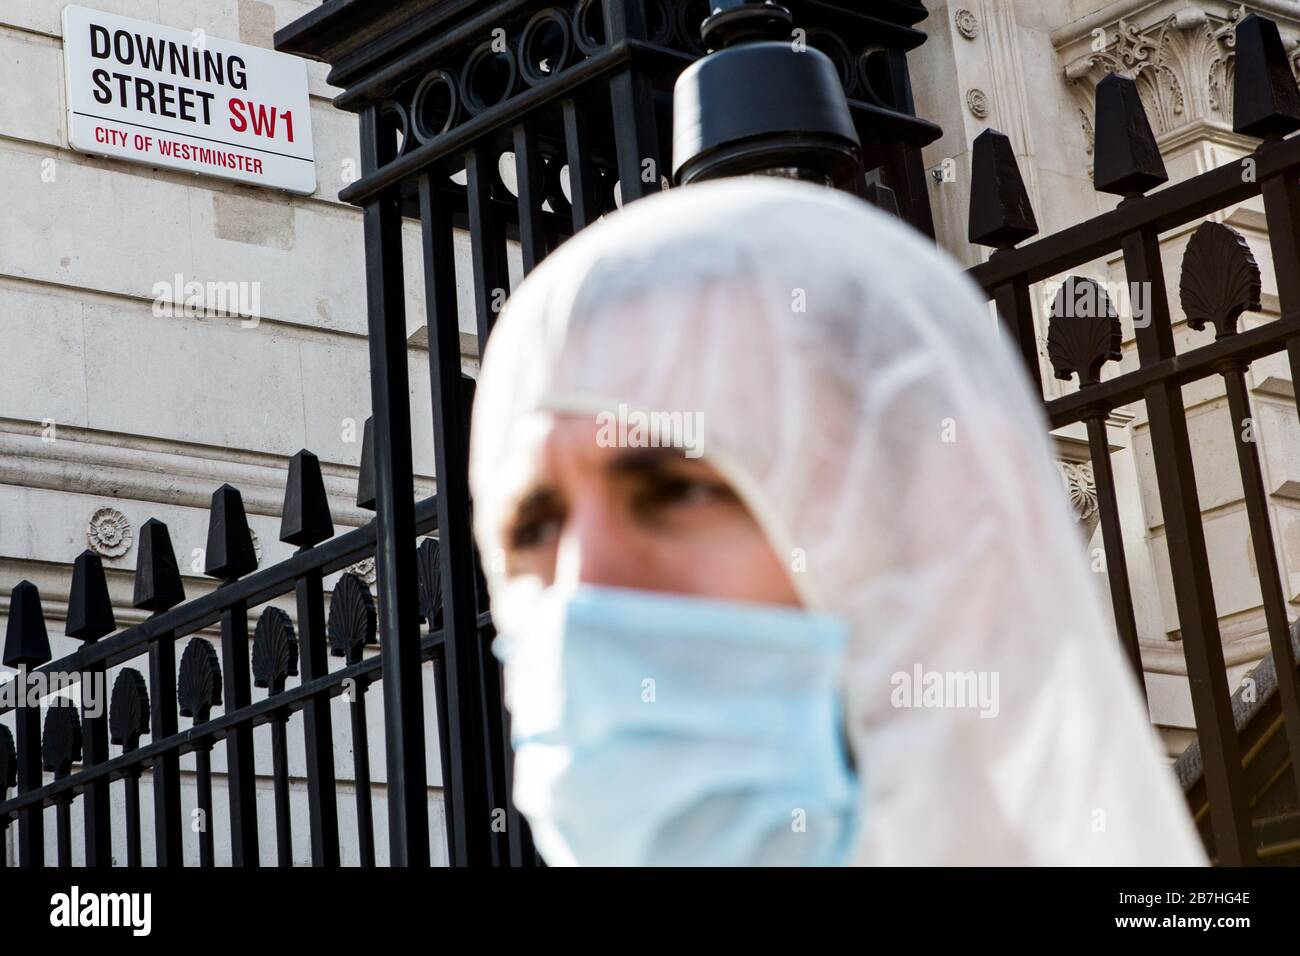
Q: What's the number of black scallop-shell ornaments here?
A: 9